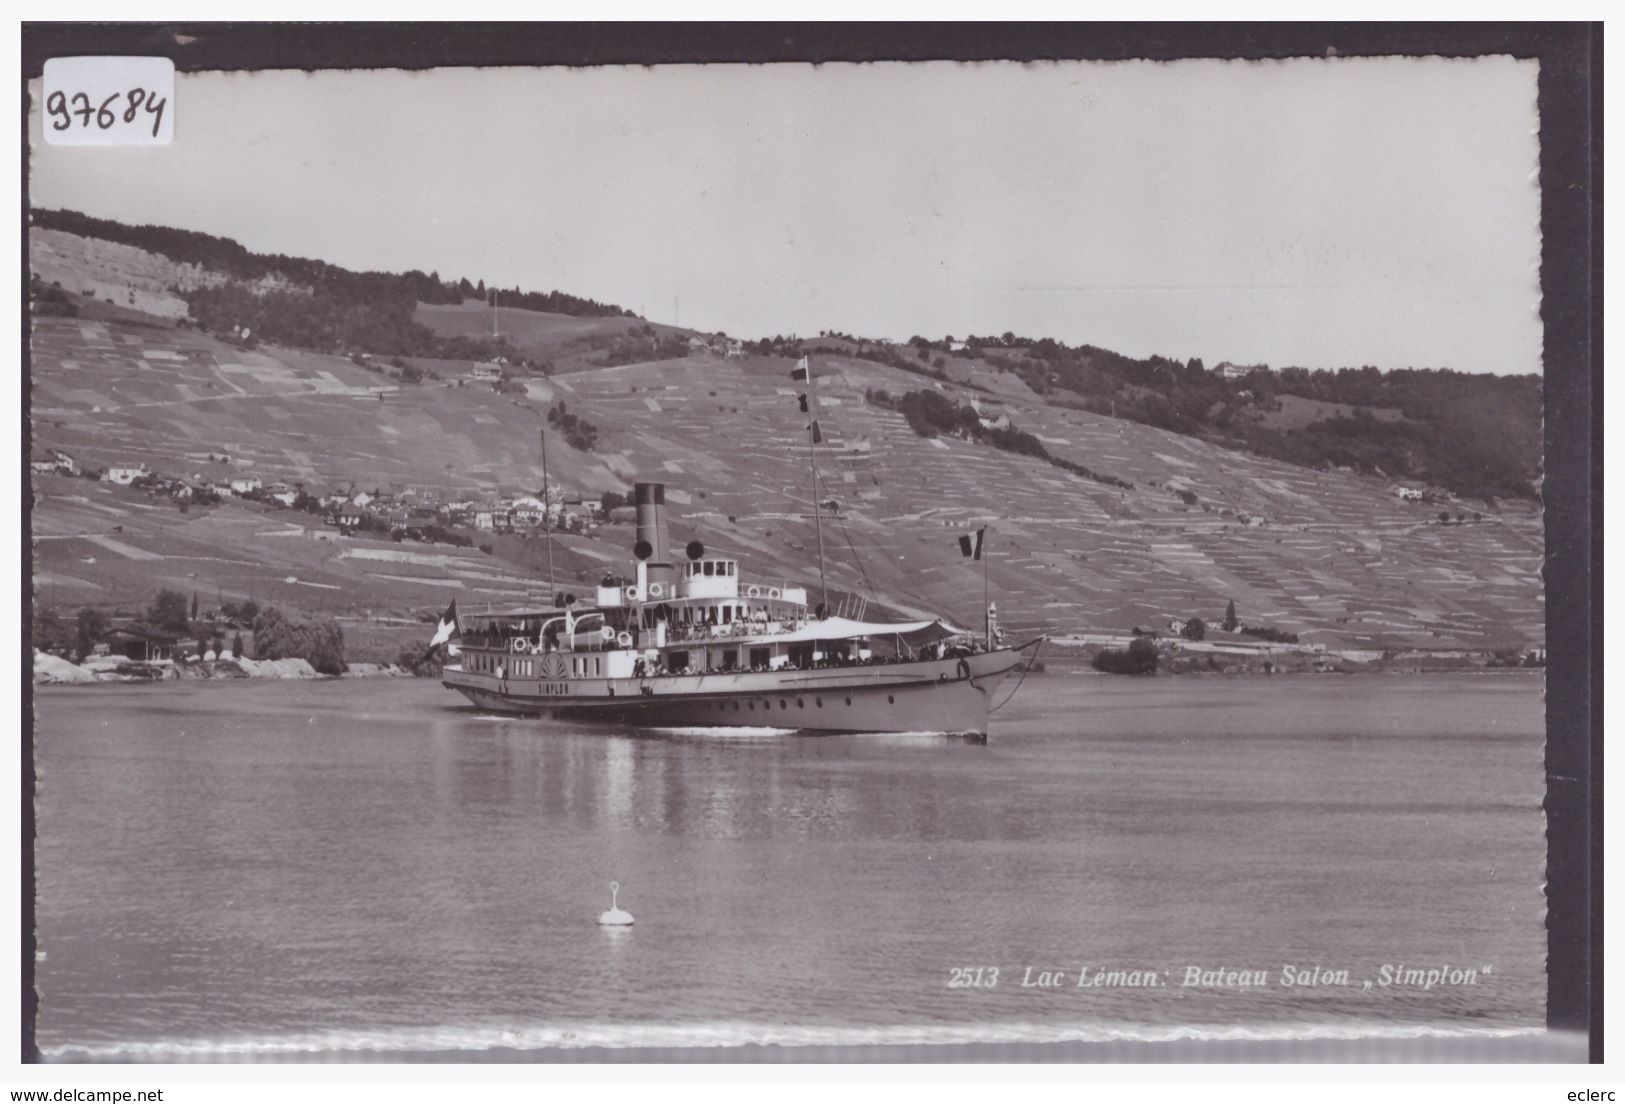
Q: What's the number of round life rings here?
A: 7